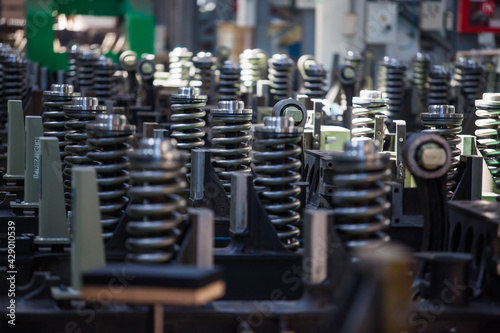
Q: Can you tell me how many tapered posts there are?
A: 4